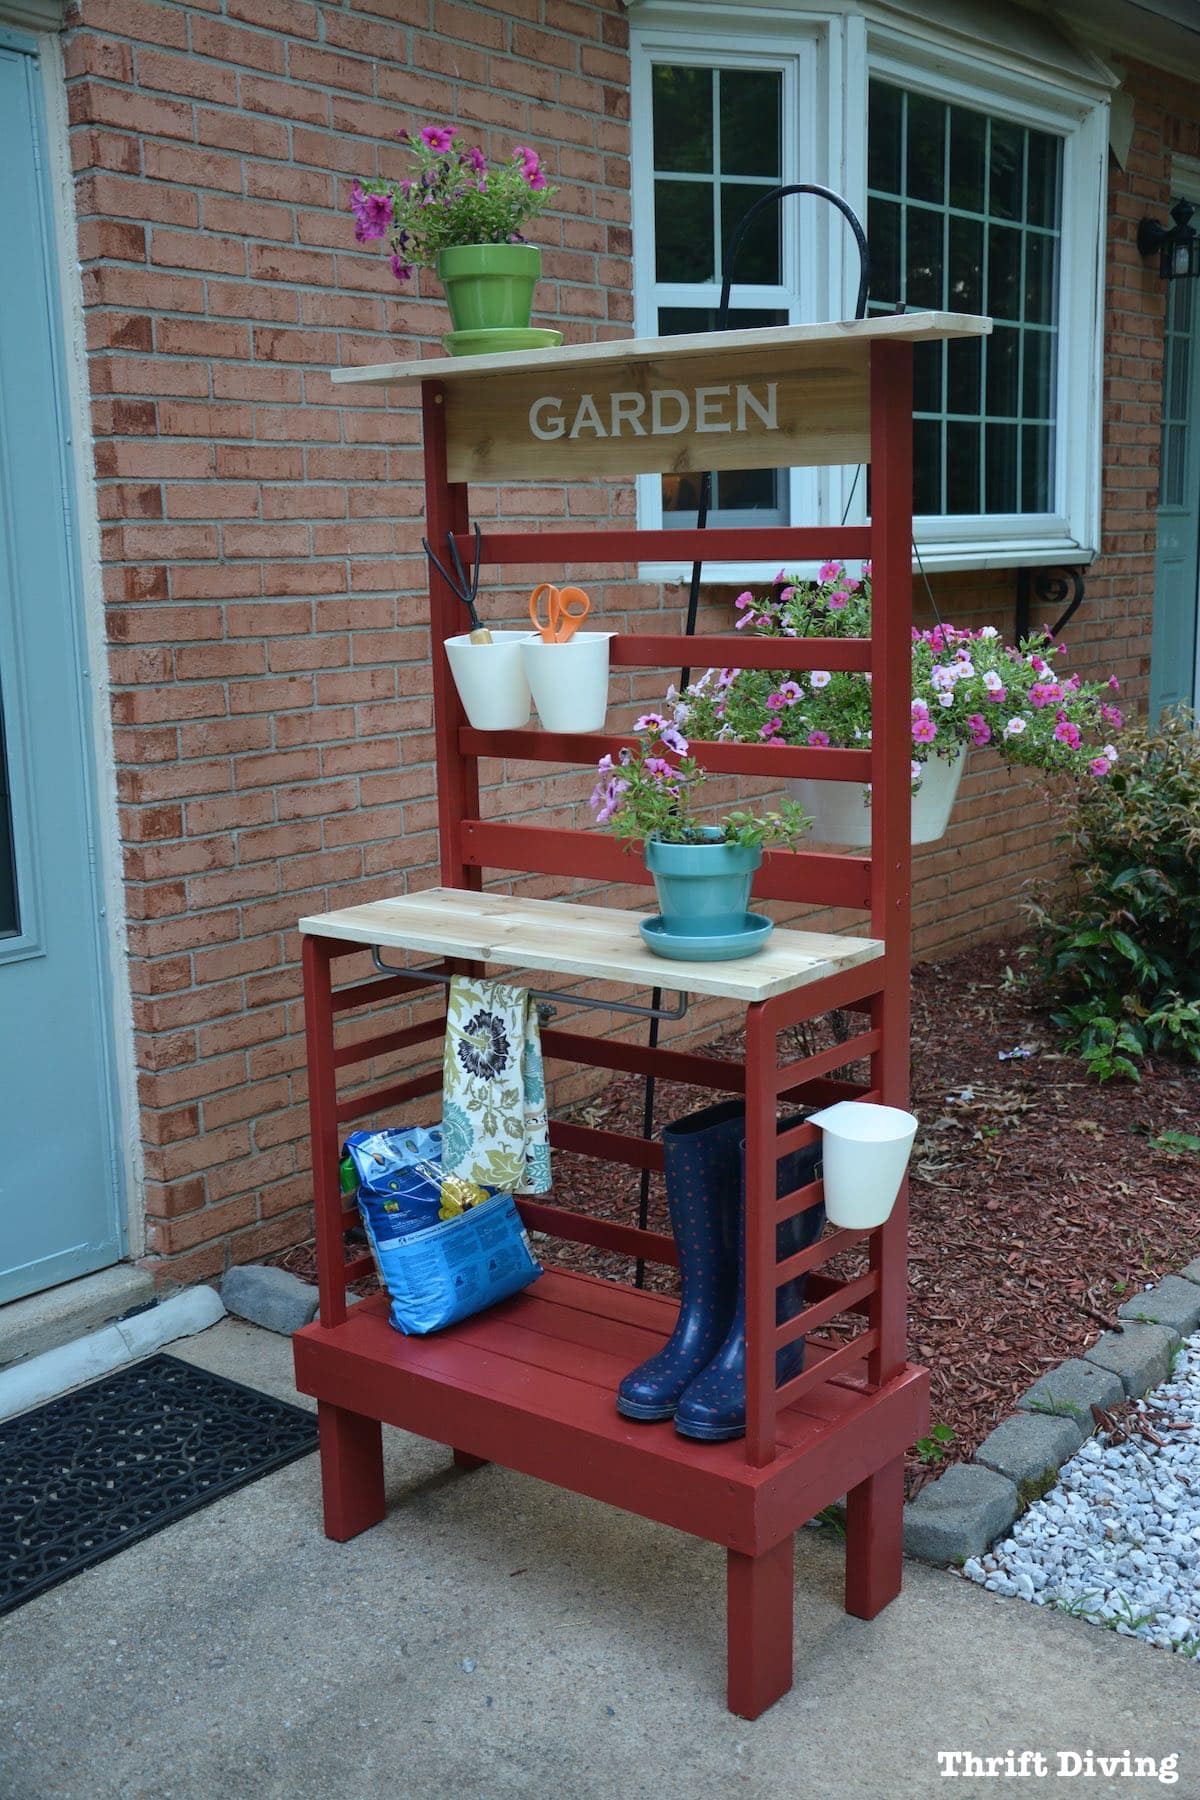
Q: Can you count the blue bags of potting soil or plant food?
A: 1